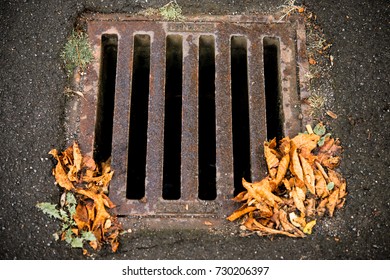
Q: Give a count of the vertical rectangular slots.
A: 6